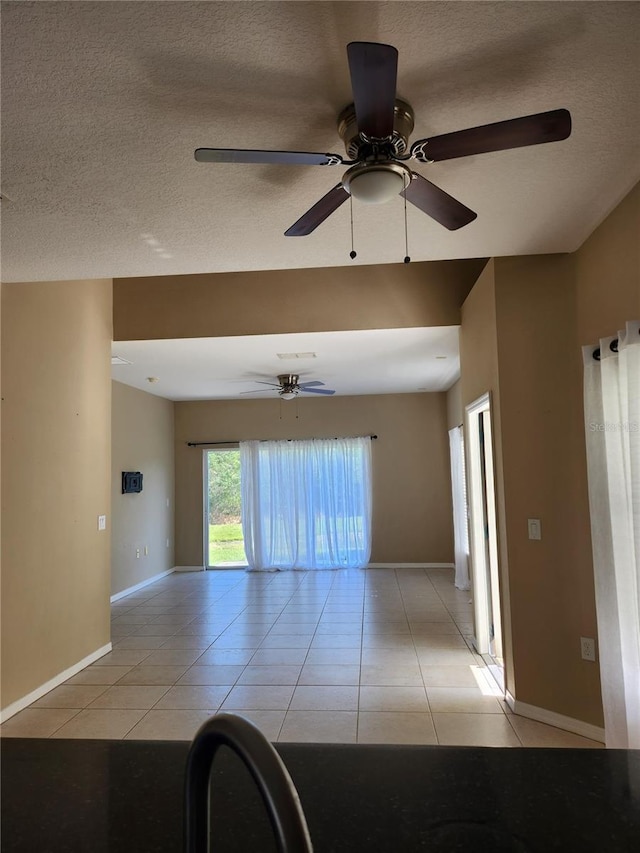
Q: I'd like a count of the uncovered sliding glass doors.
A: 1